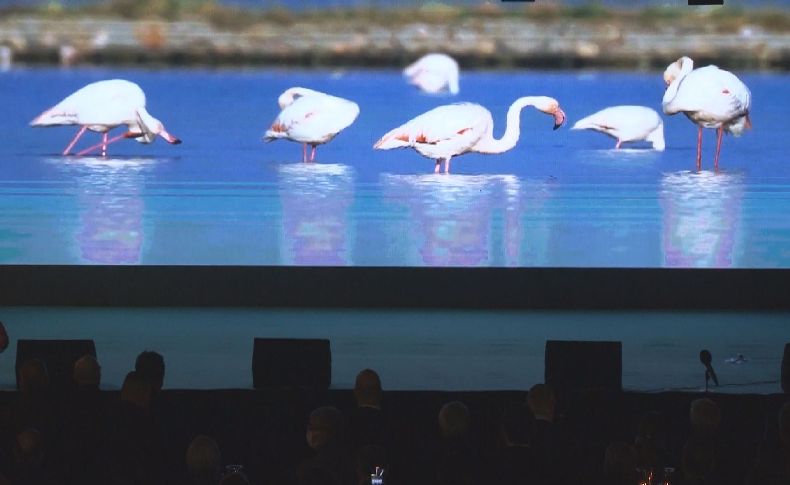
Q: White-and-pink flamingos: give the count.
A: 6